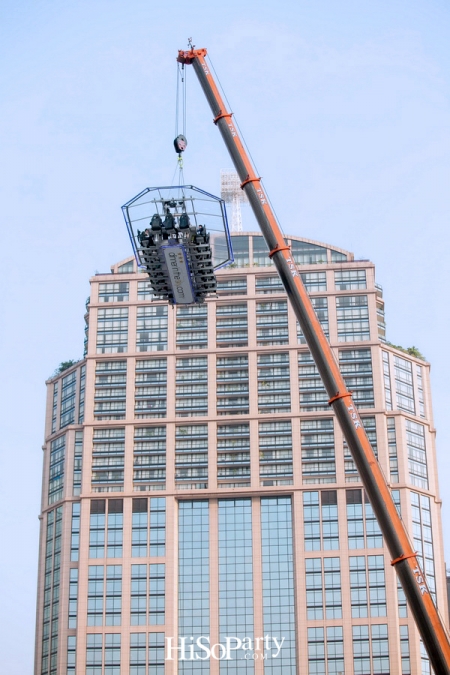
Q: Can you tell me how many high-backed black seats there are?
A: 3